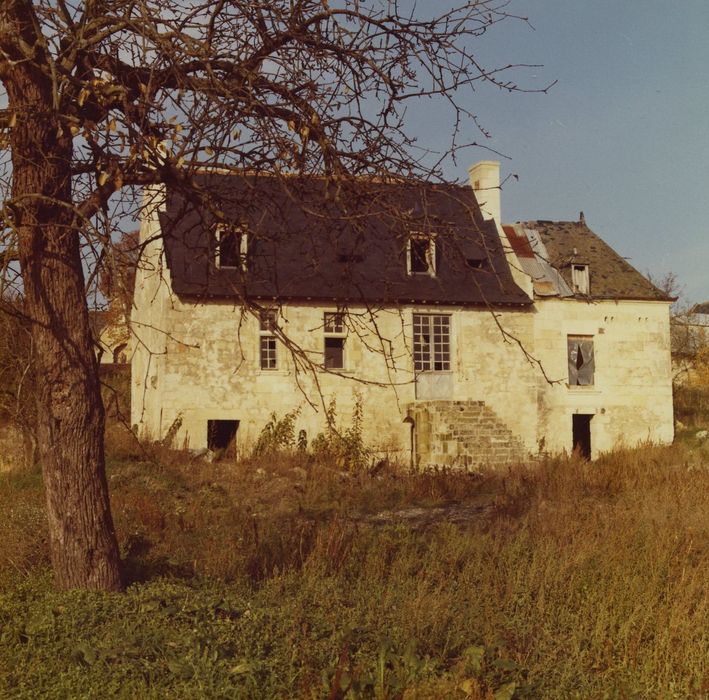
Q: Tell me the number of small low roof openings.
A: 2